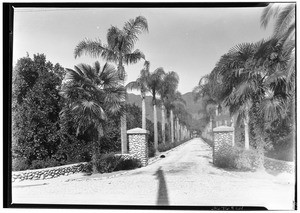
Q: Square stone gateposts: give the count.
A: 2